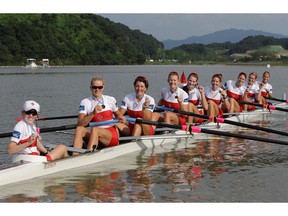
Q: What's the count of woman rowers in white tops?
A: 9